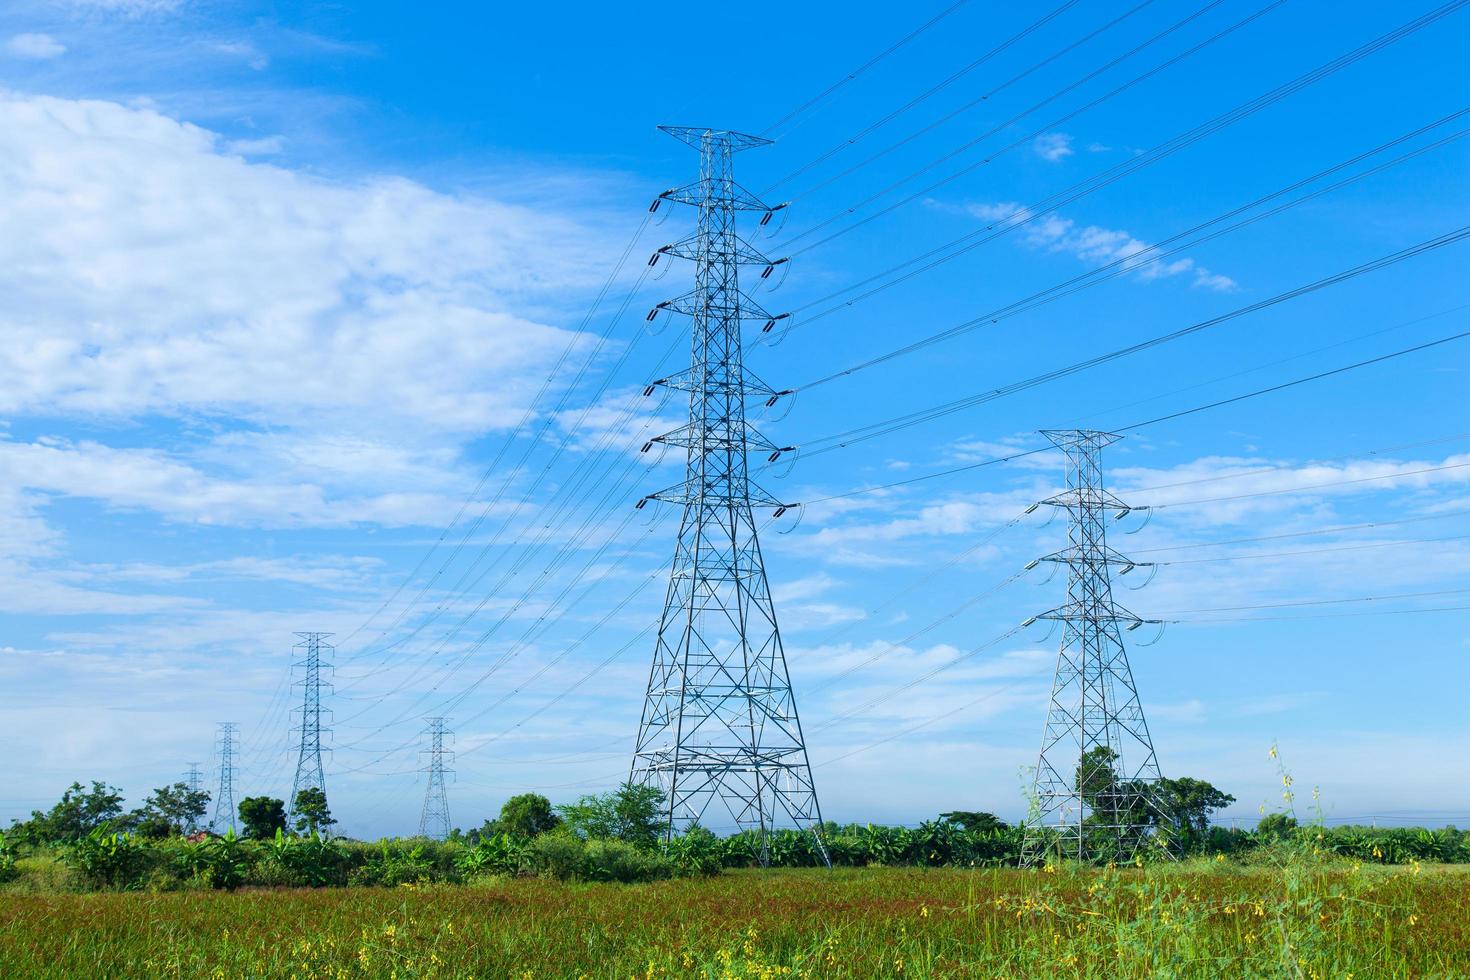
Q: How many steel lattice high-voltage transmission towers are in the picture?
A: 6